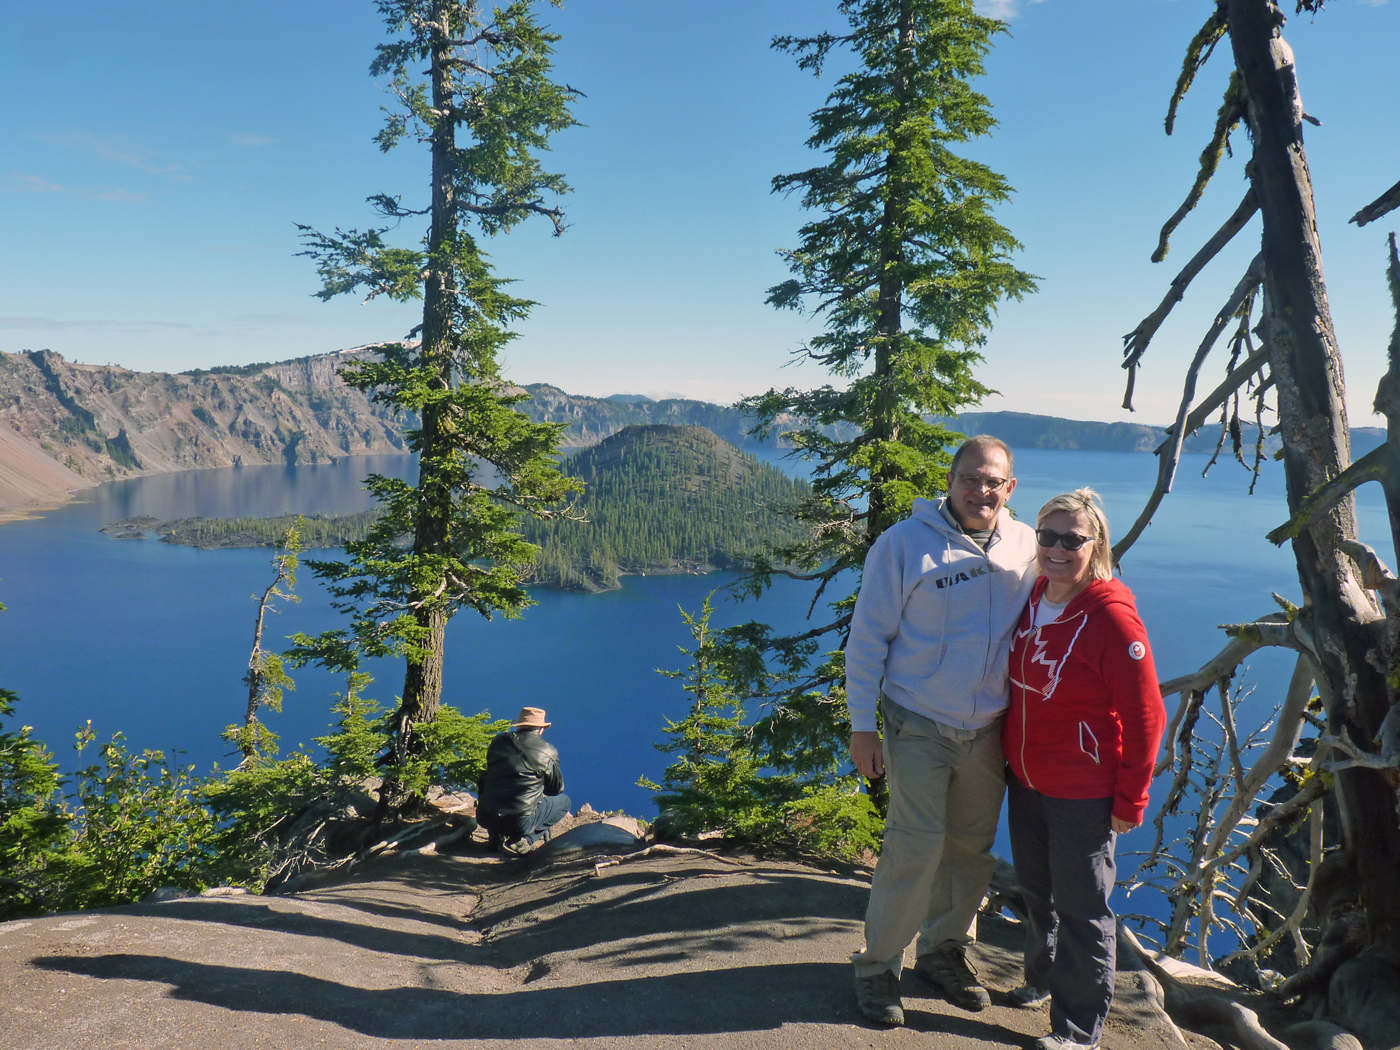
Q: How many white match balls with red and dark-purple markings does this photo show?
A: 0